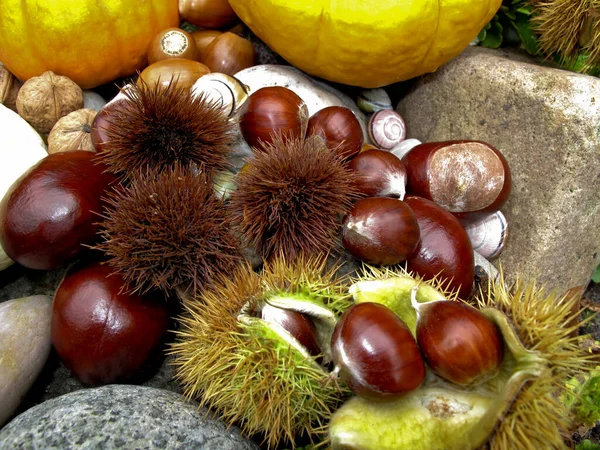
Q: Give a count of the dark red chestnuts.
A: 12